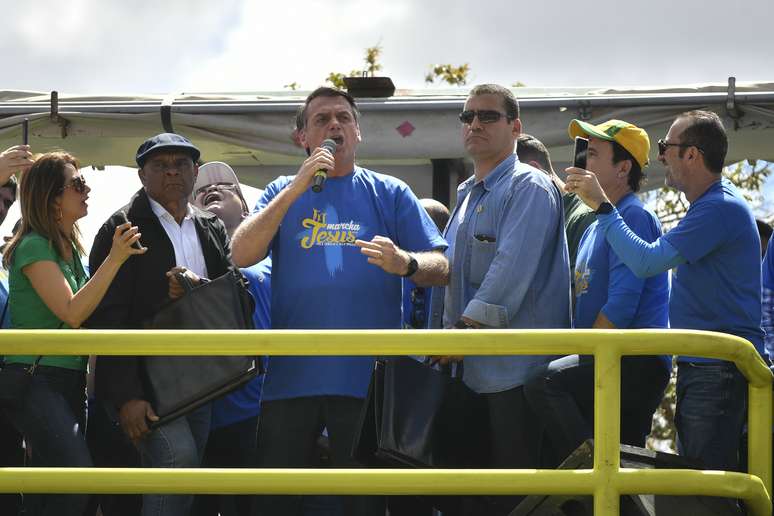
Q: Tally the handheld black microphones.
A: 1